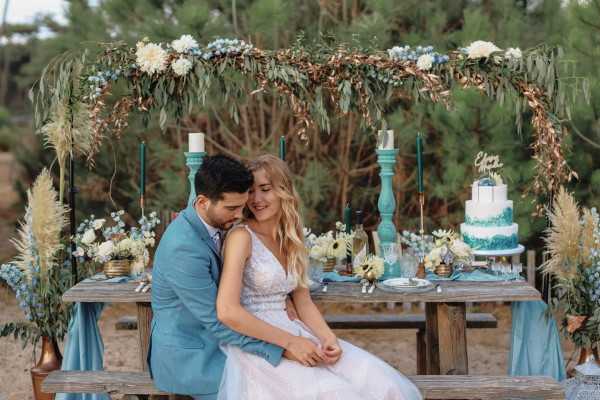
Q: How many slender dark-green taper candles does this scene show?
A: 4